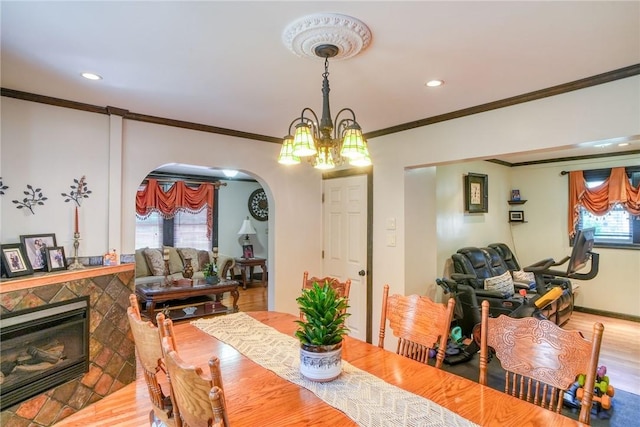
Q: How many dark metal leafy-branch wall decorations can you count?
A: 3